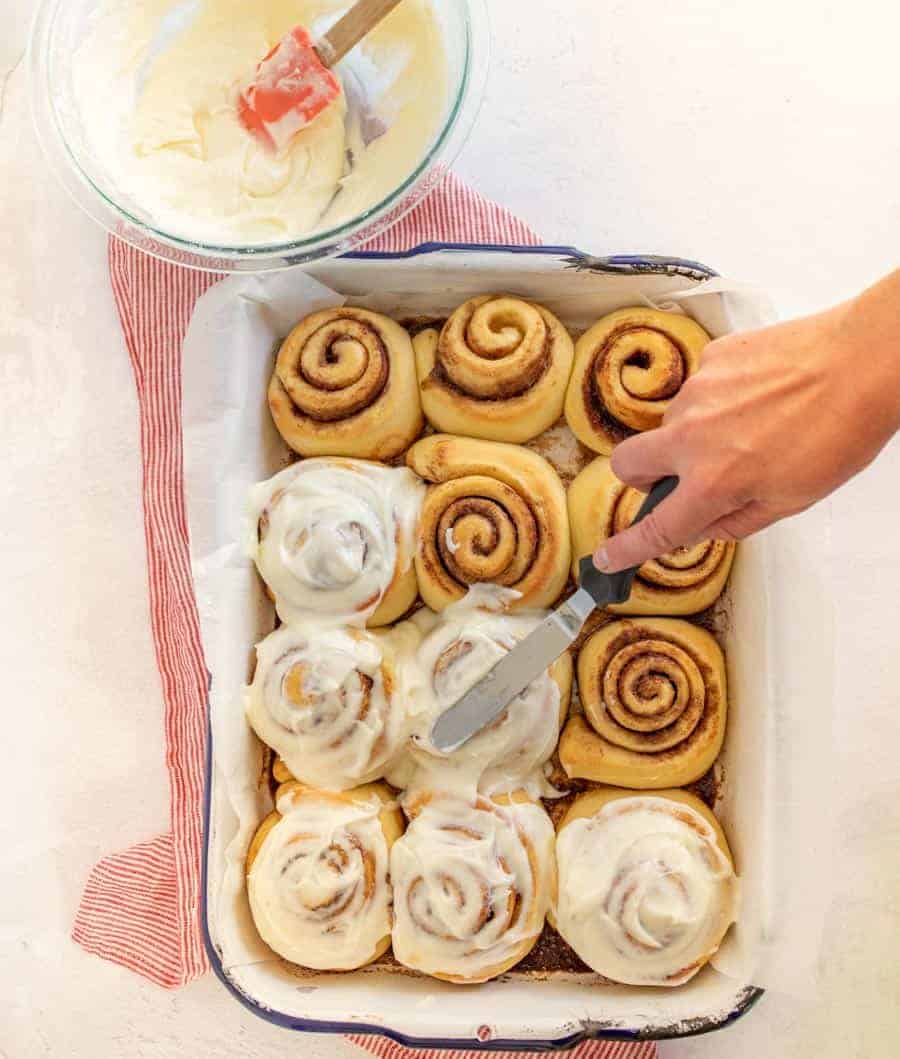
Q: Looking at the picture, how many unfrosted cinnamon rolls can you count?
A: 6